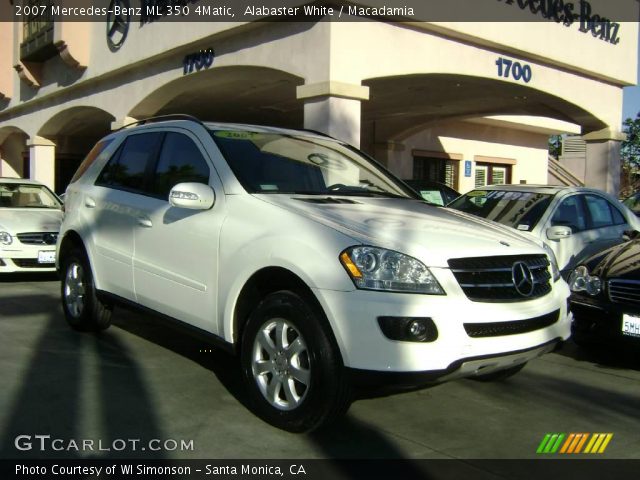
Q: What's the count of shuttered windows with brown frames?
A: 2